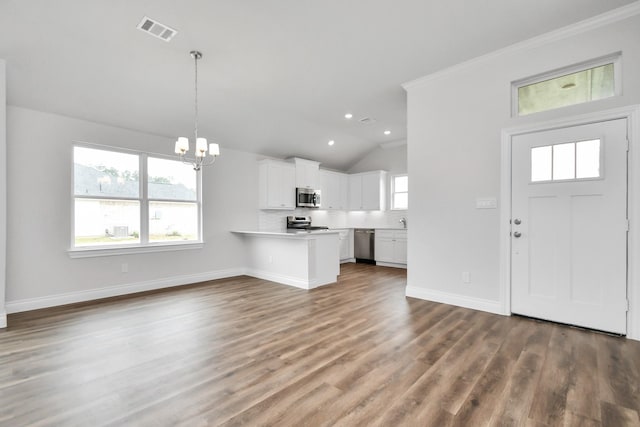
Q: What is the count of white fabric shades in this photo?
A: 5